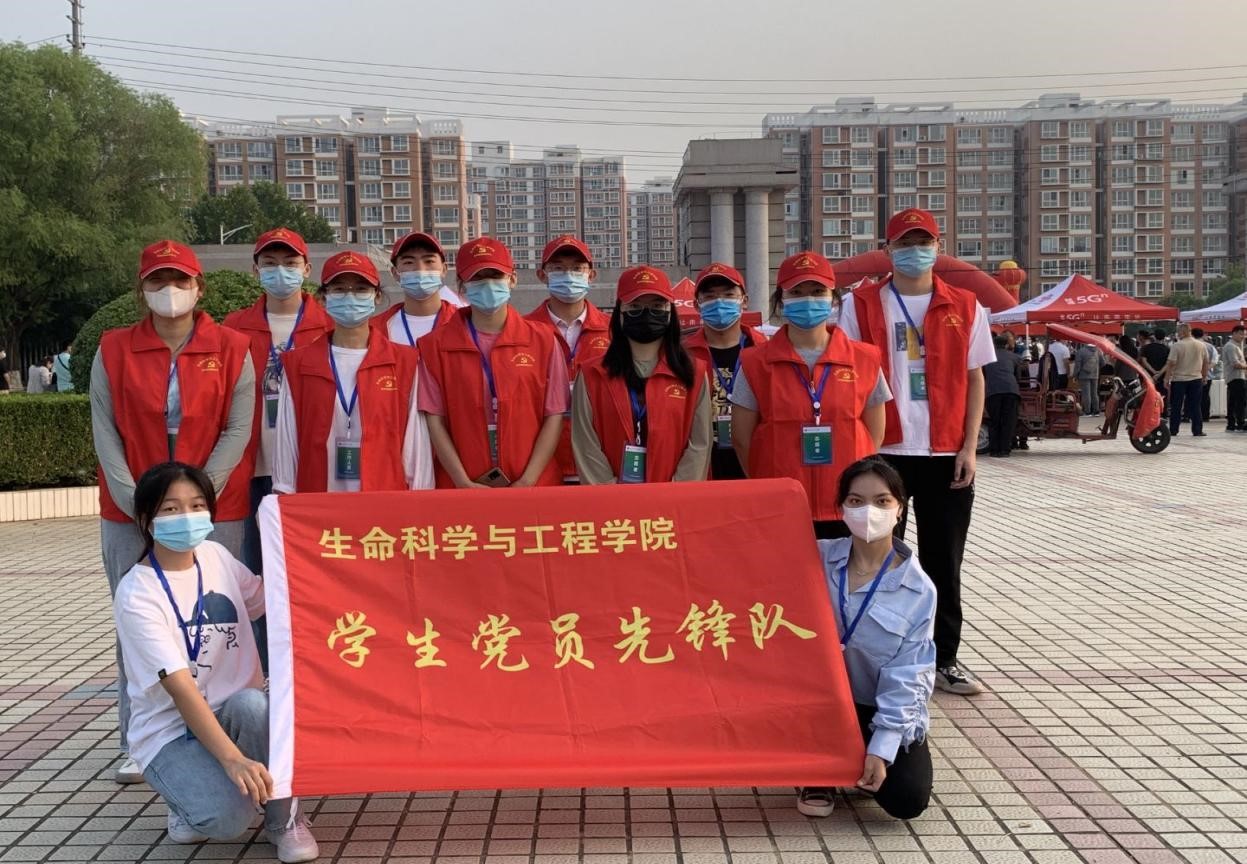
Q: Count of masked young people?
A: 12